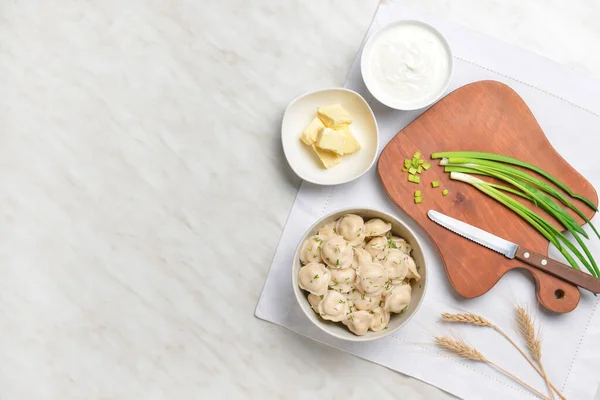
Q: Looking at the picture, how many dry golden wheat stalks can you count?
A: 3